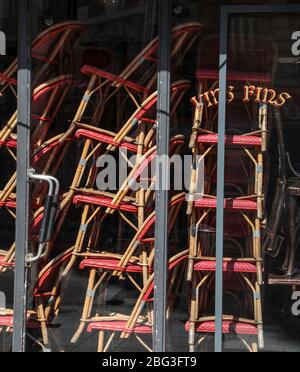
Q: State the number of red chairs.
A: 15